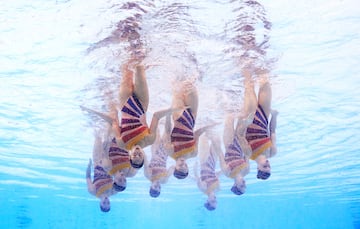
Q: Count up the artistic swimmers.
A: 8